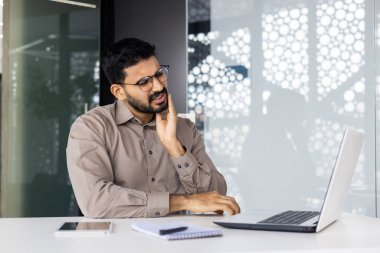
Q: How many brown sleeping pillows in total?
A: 0